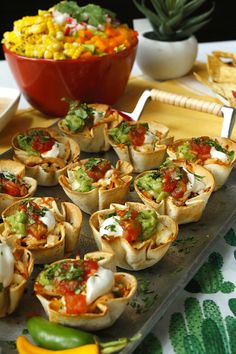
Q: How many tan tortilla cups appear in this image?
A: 11